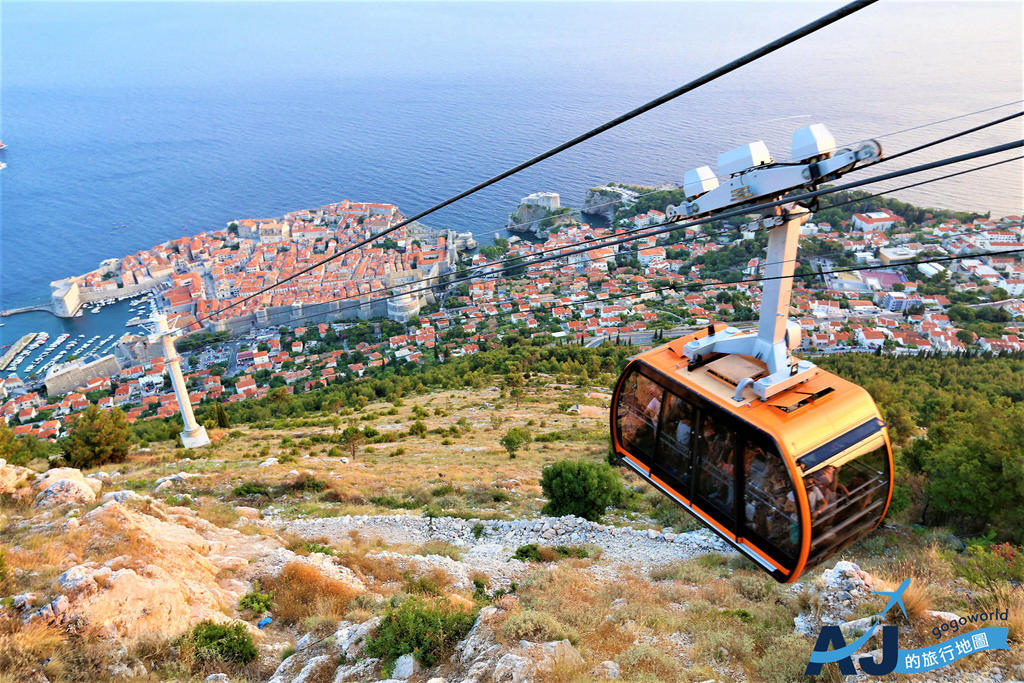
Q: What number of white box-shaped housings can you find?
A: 3